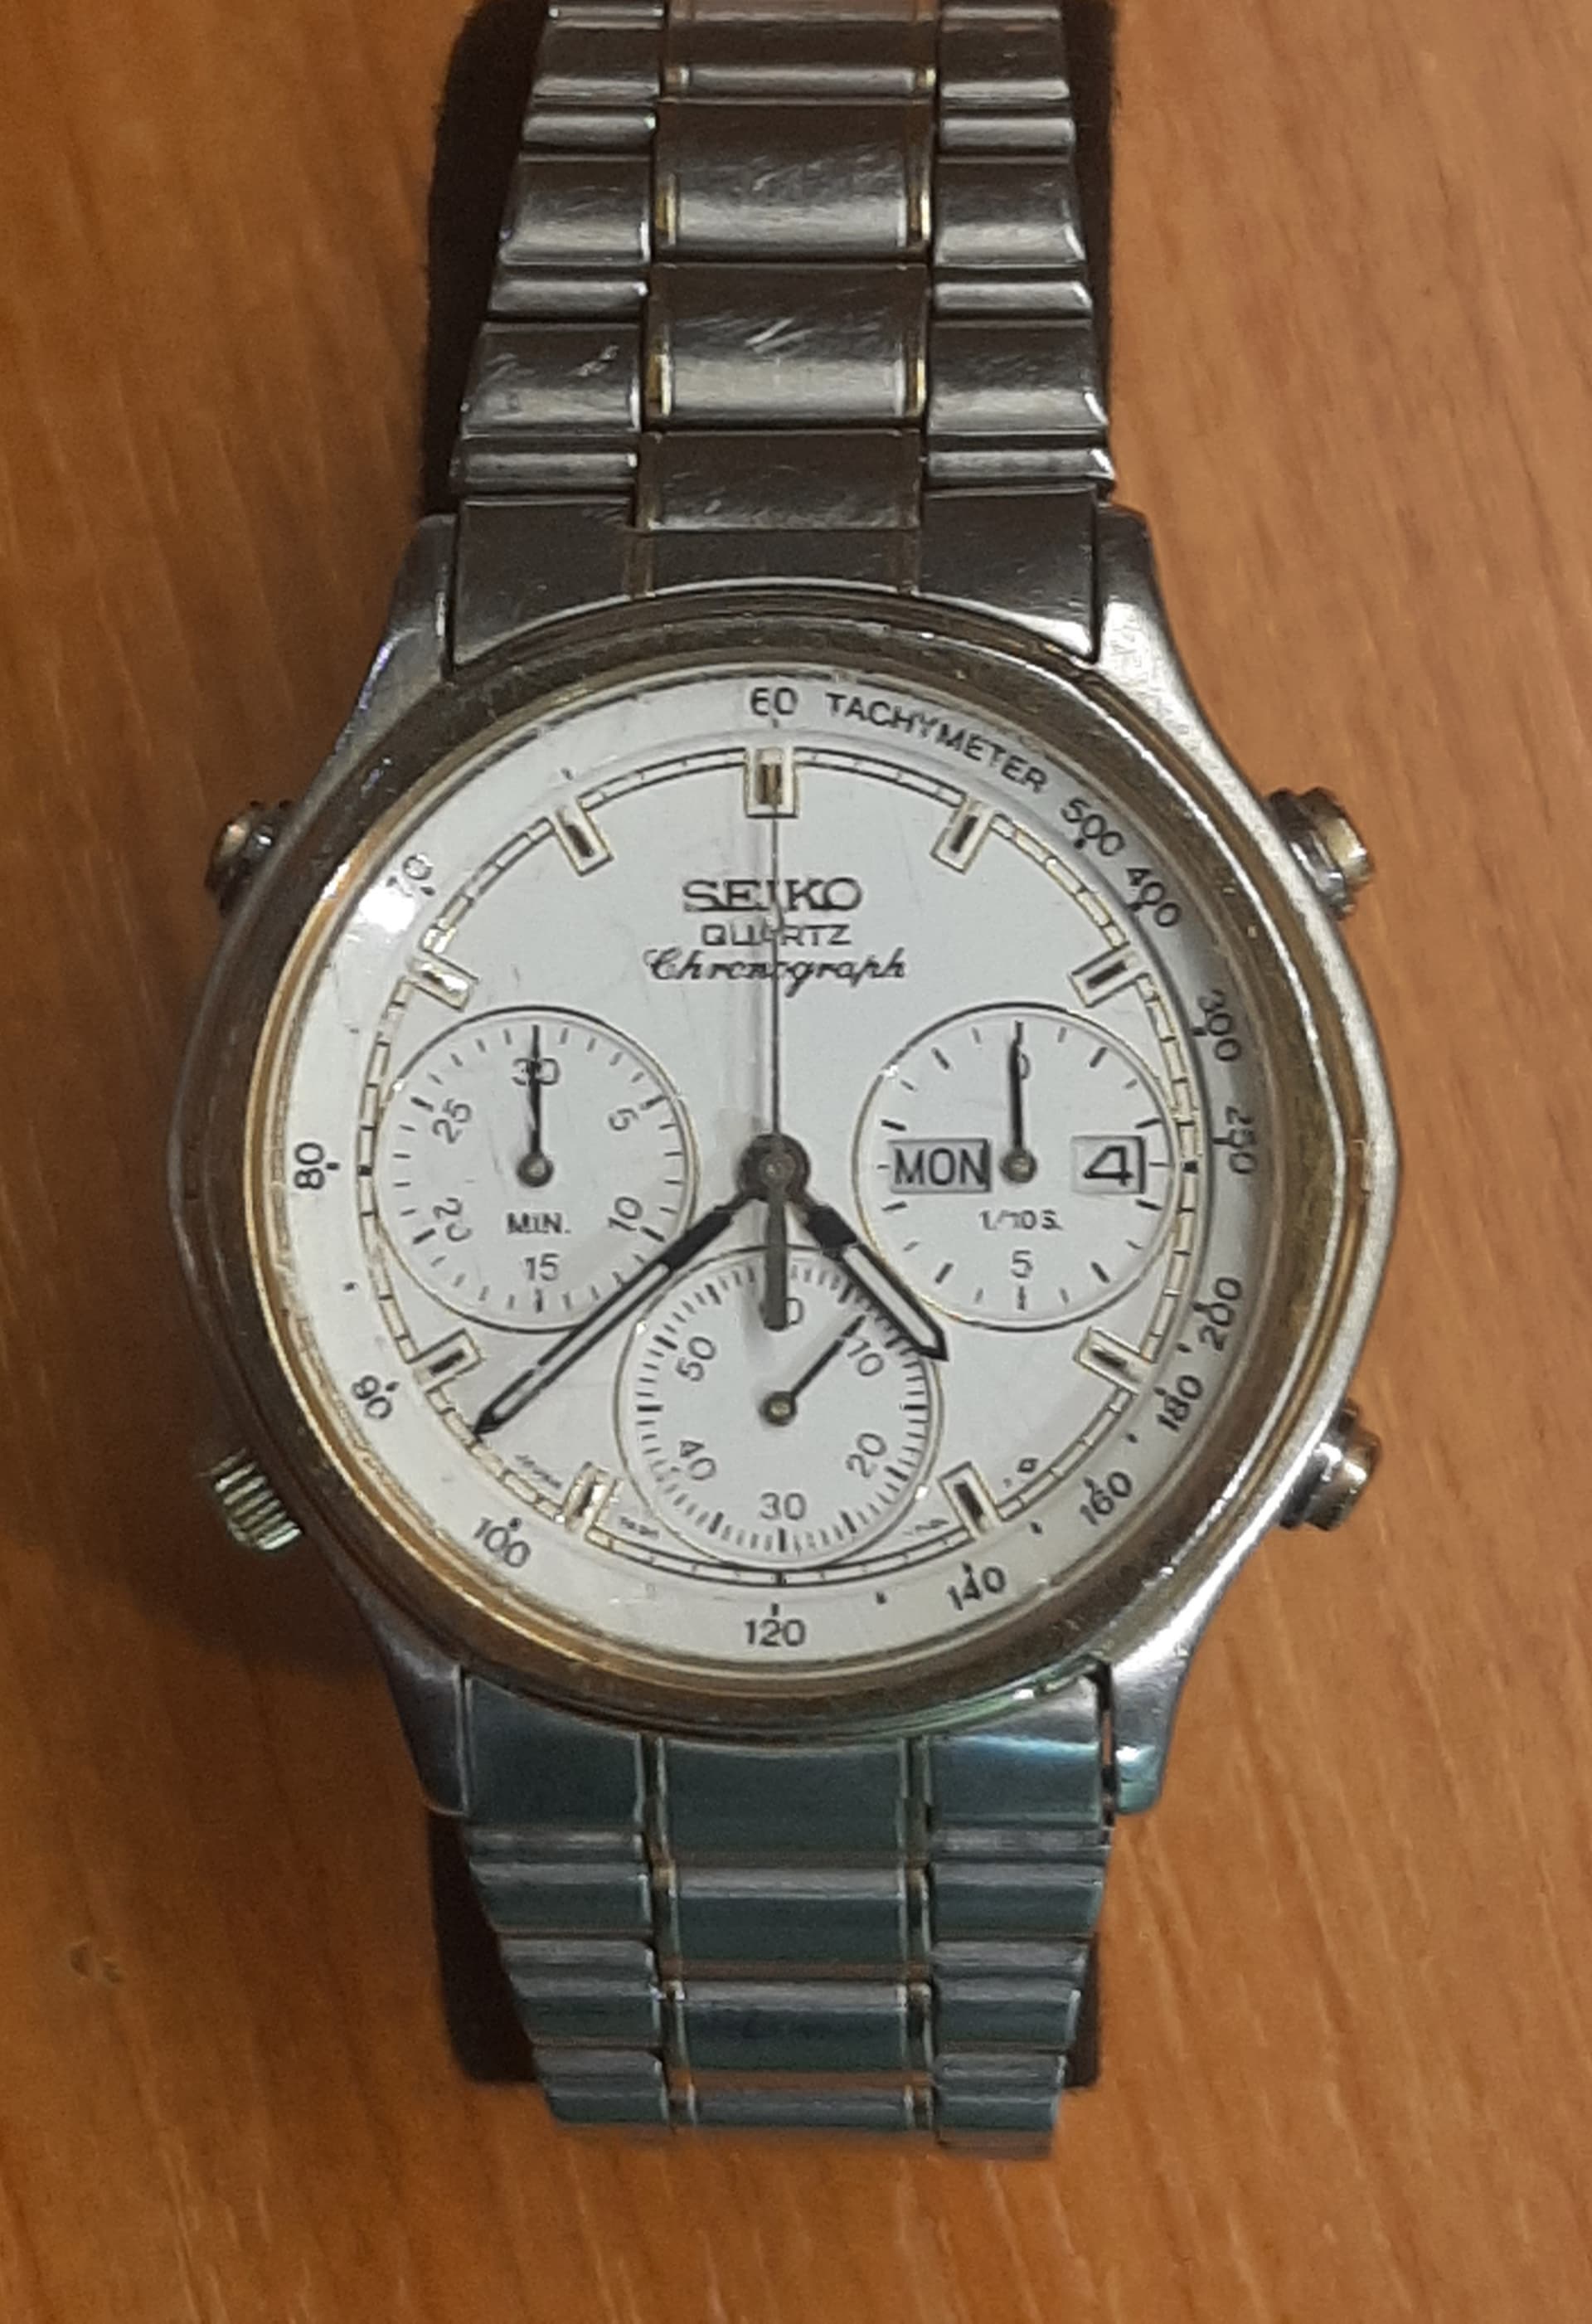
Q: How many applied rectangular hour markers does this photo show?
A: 9